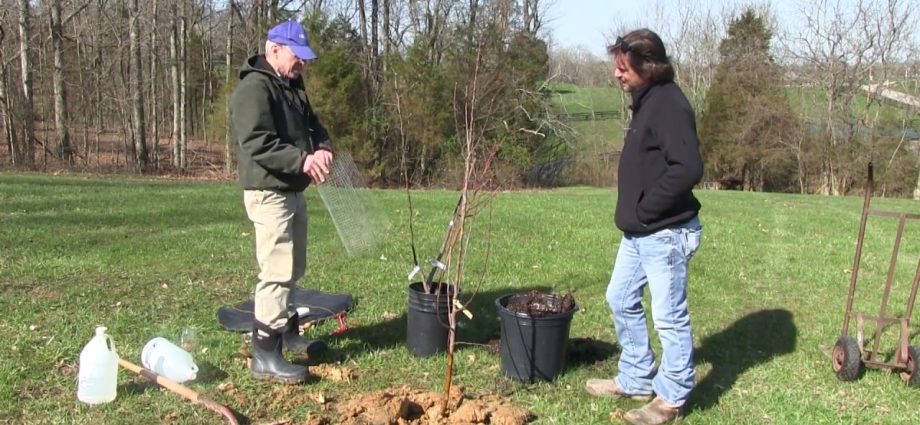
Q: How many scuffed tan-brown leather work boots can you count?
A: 2